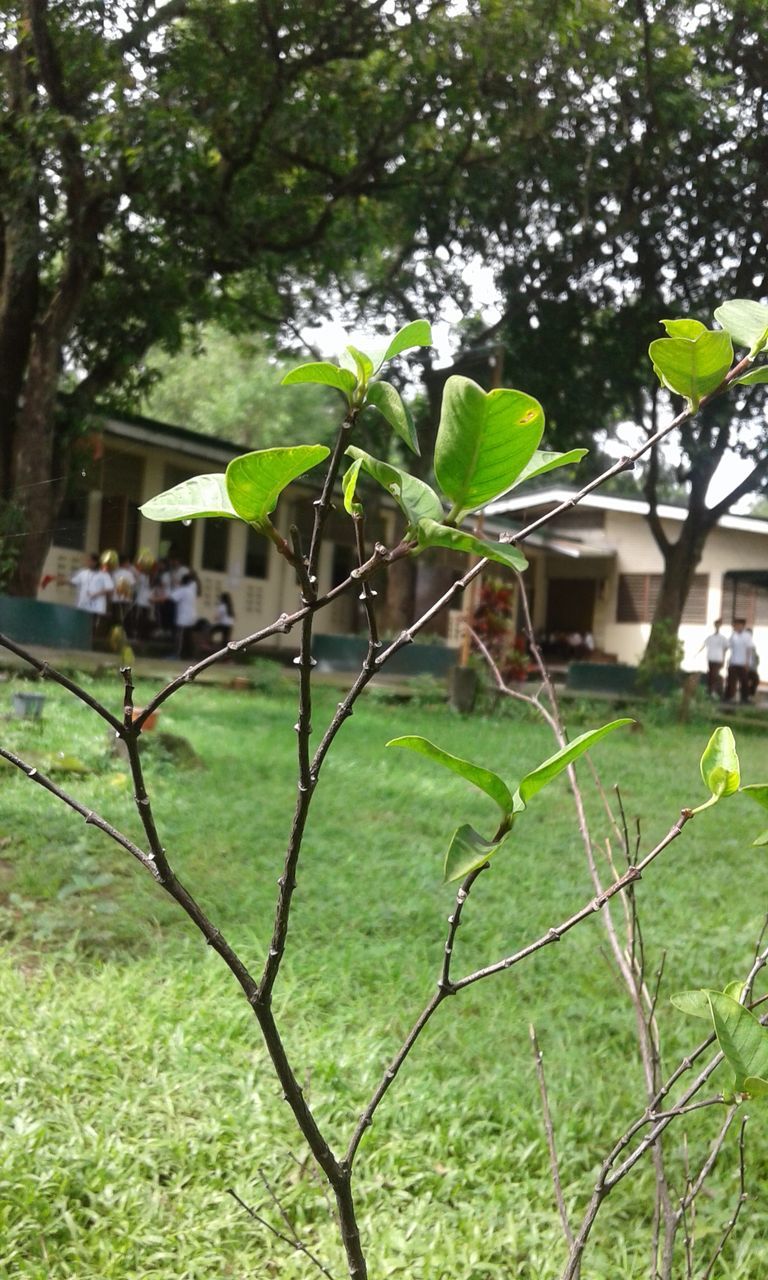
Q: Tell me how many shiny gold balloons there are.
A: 2